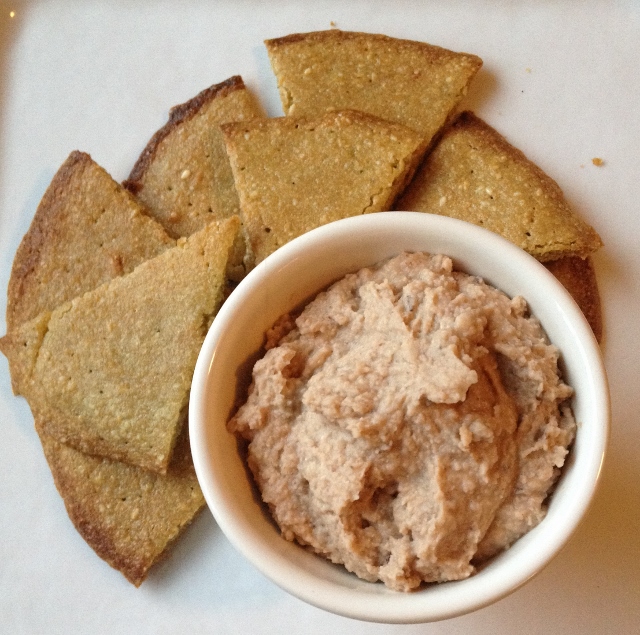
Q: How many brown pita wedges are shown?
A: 8